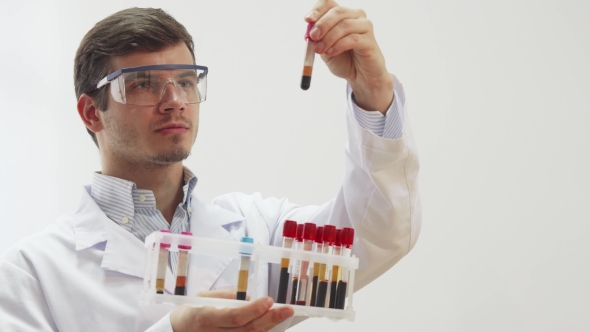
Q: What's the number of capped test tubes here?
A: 11